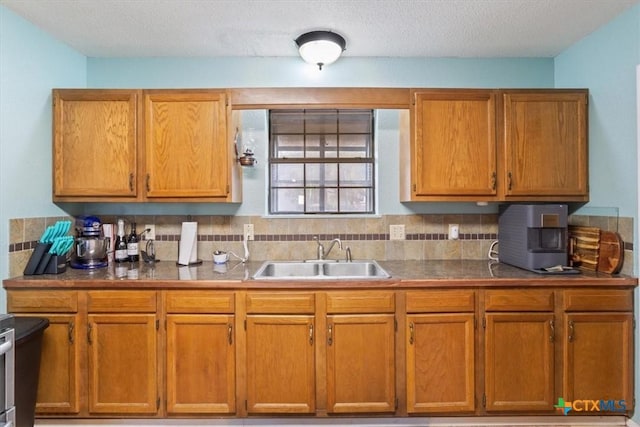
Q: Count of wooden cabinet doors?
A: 12